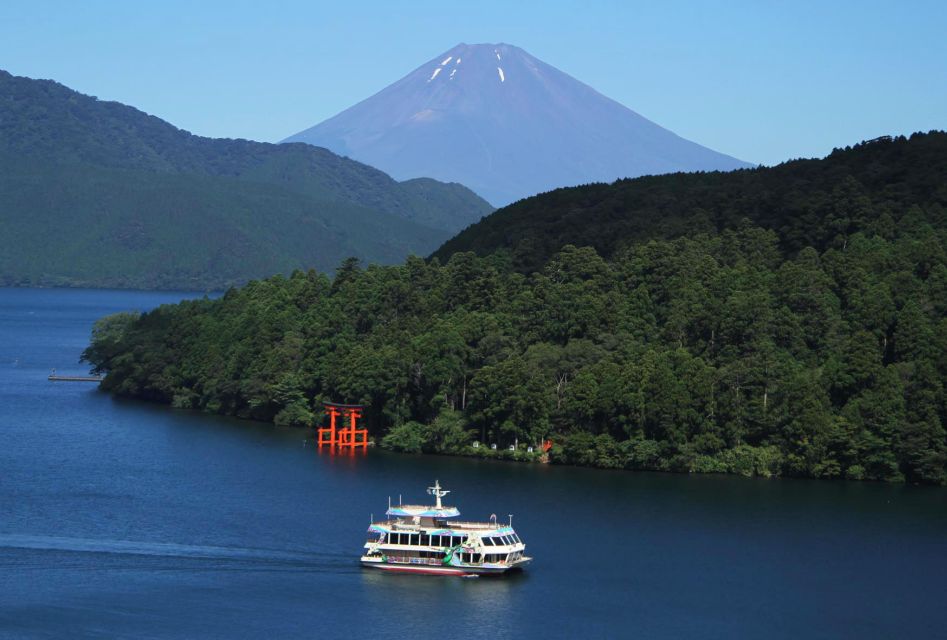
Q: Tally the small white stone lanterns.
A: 4